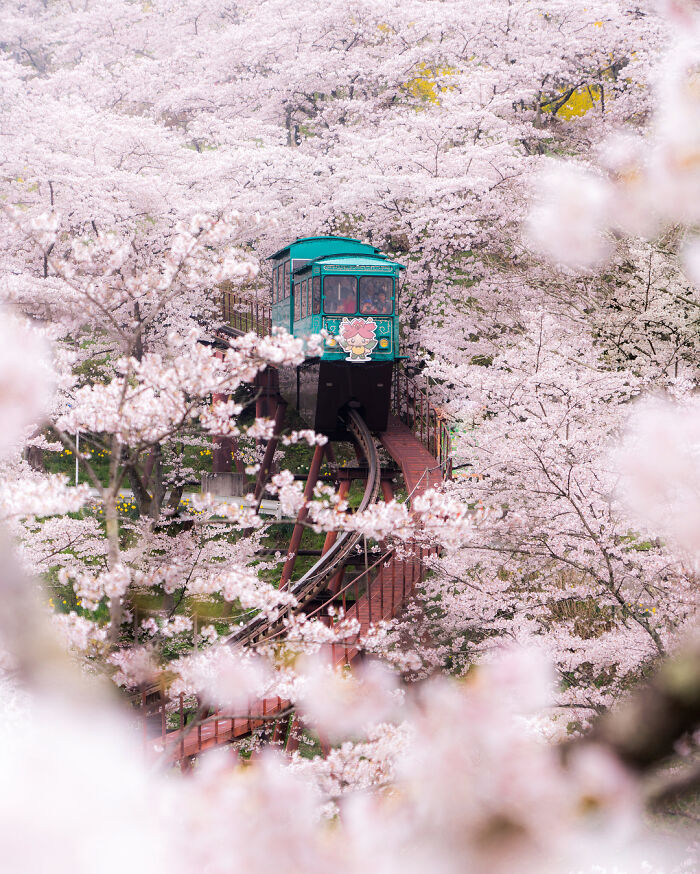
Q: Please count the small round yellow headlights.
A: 2